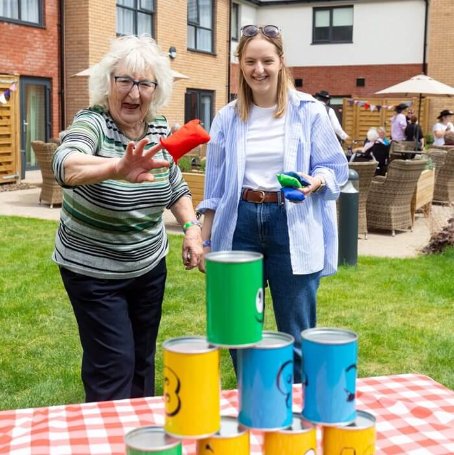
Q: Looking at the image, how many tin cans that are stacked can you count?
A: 8